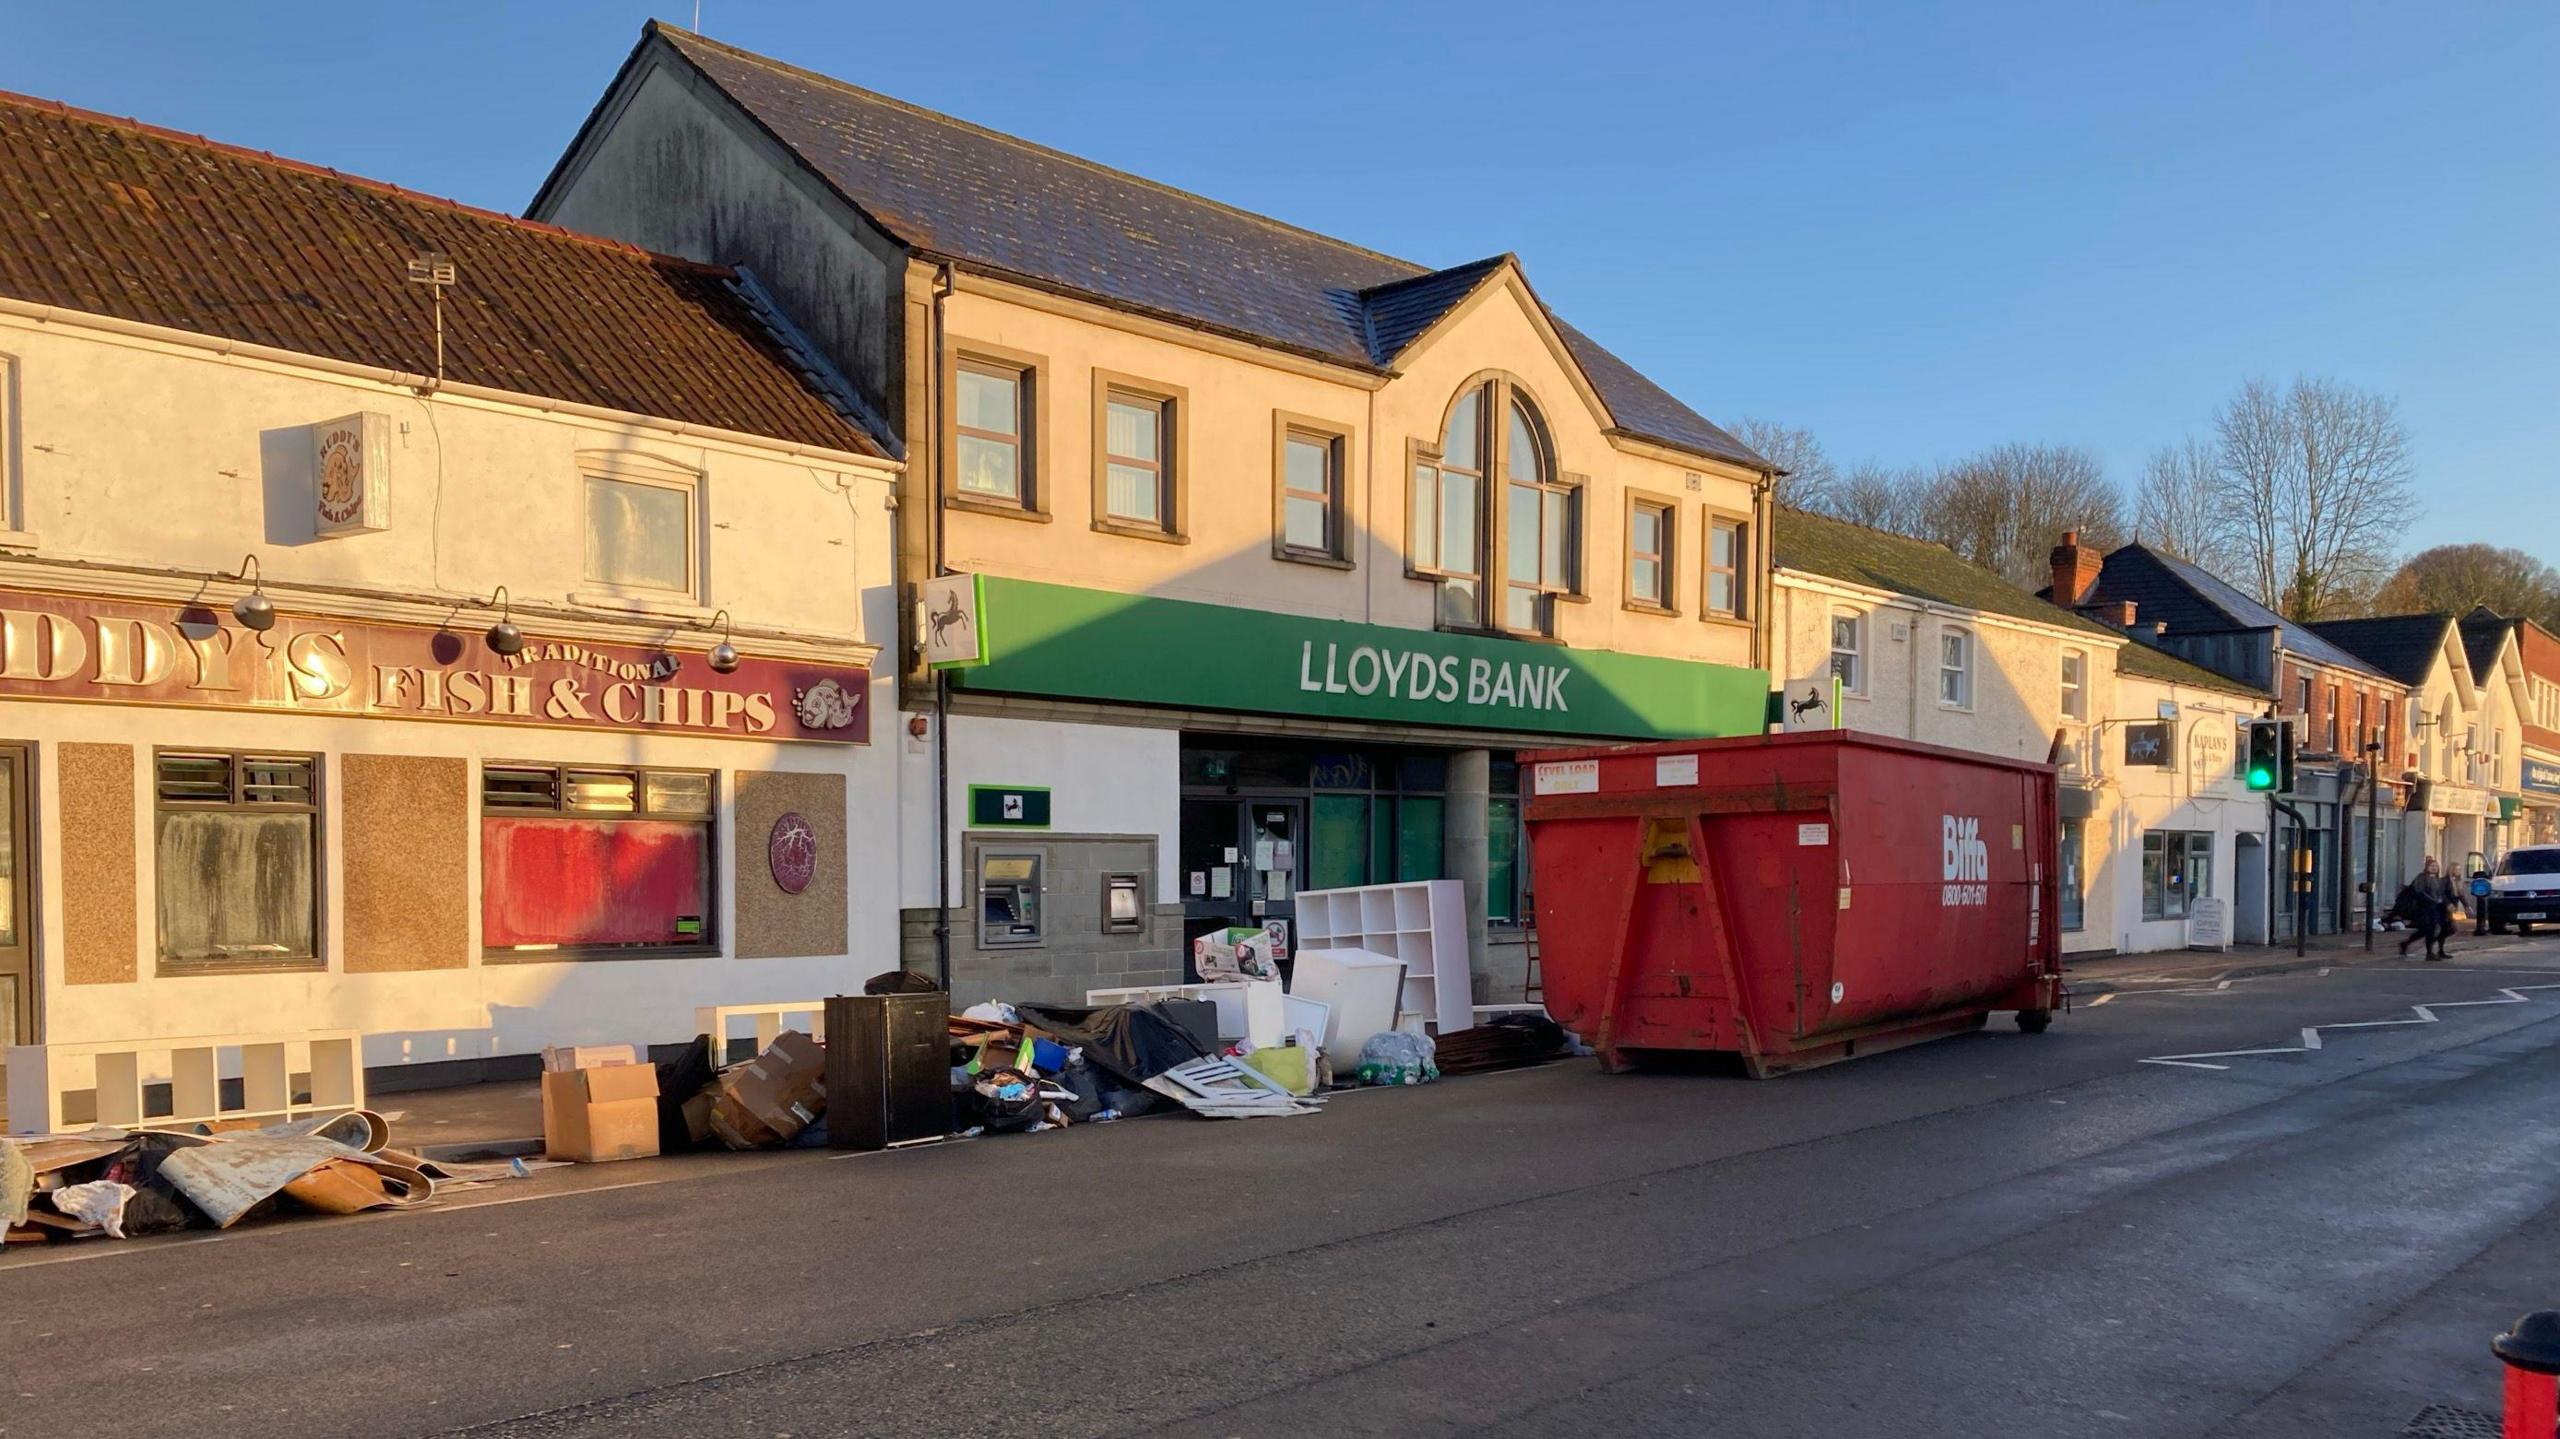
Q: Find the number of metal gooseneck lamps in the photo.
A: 3